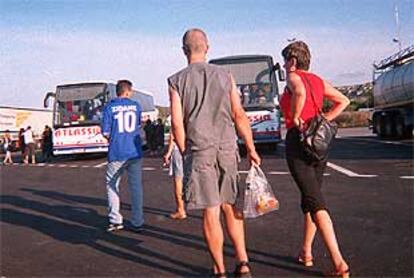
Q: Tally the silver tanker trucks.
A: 1